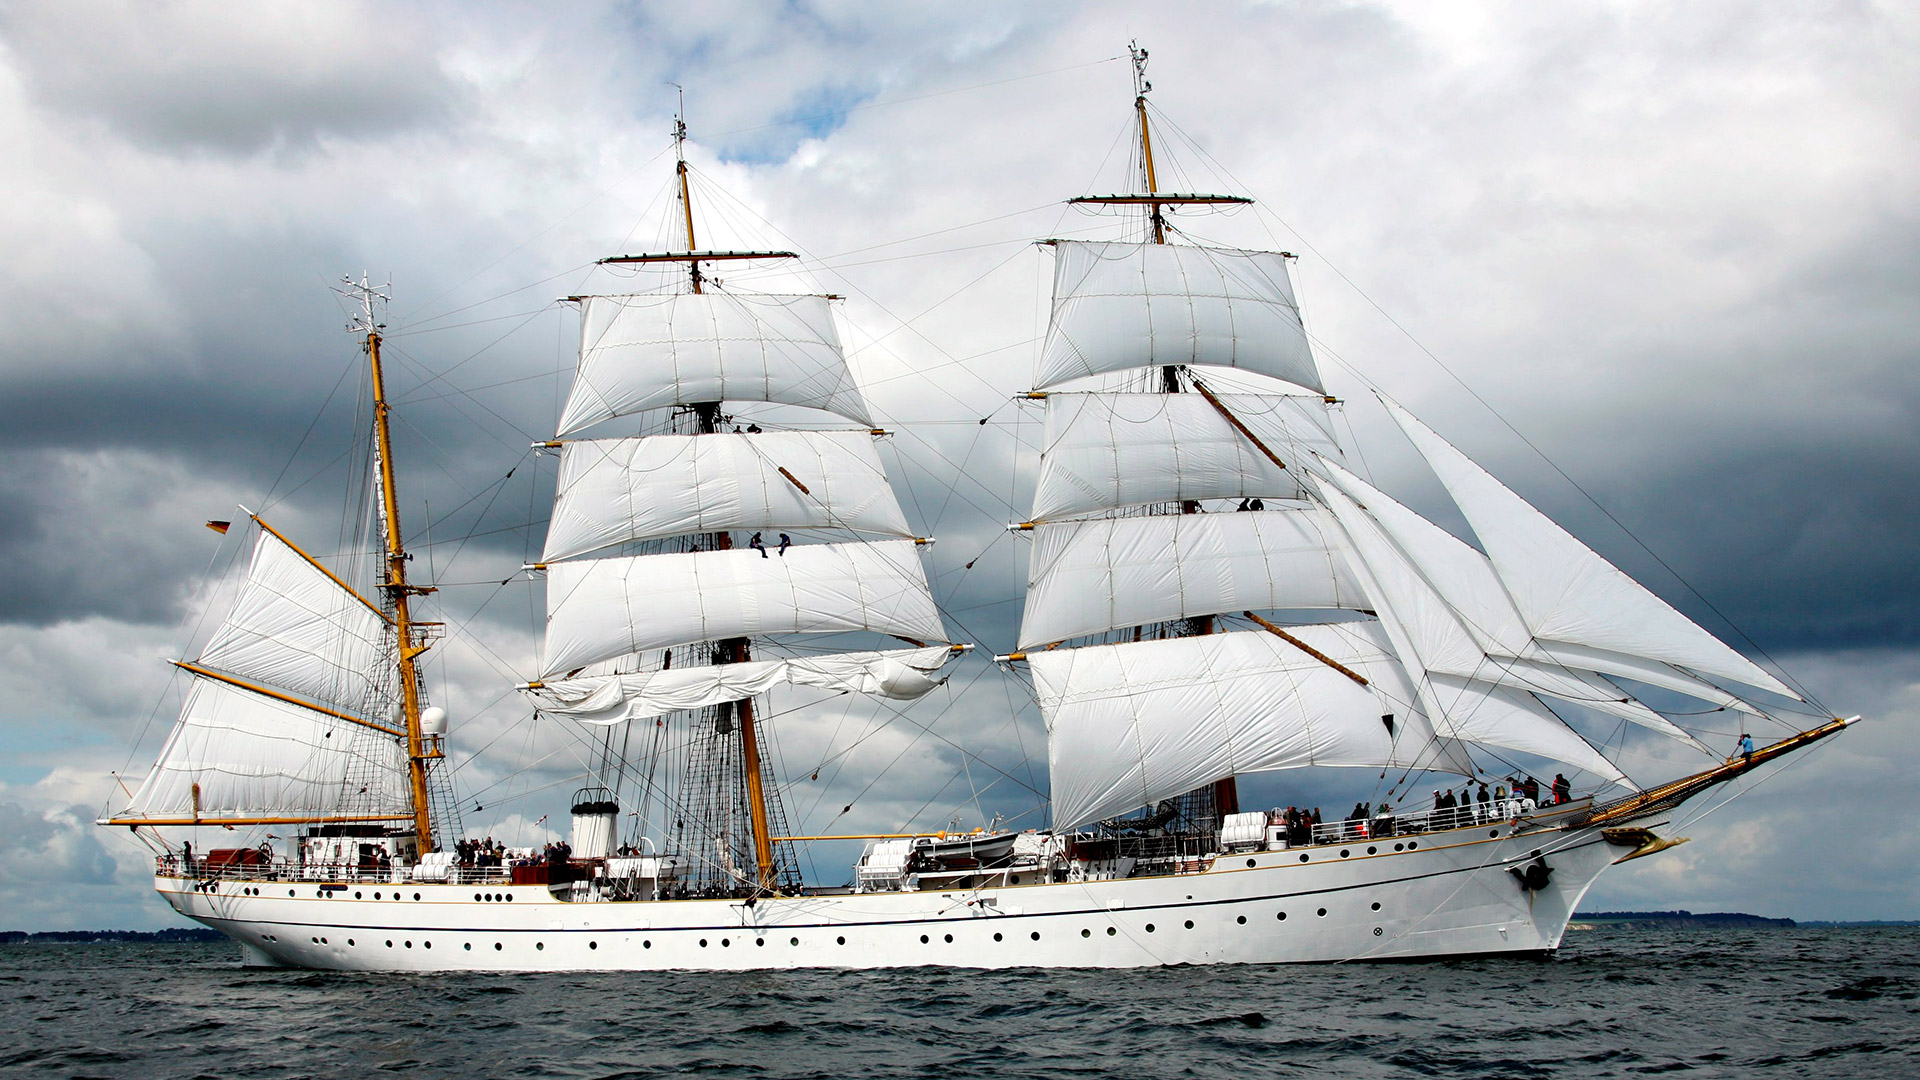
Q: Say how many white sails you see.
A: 14